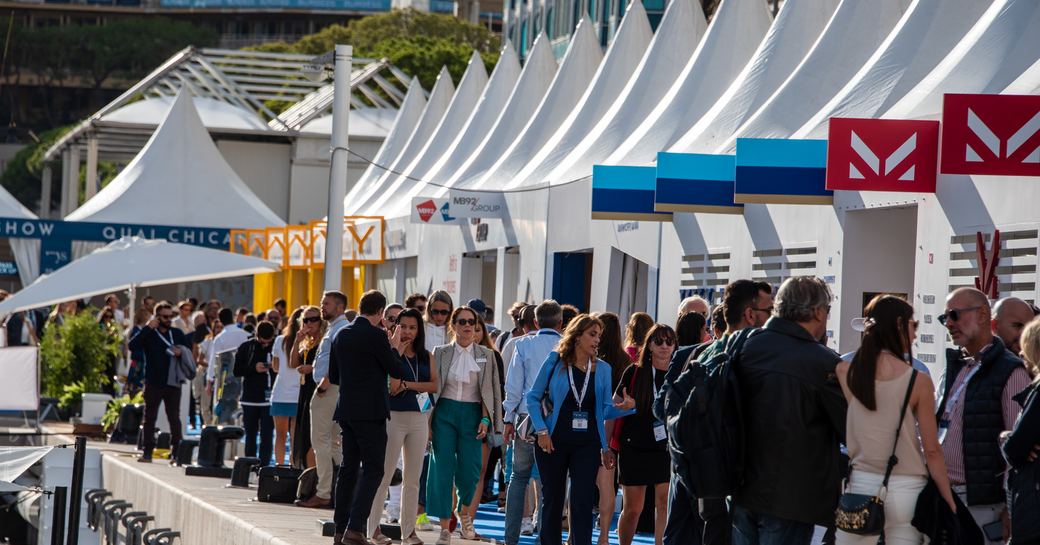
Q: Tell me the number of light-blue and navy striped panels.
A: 3